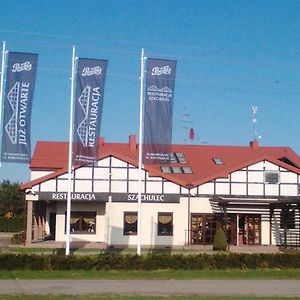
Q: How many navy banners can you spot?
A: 3